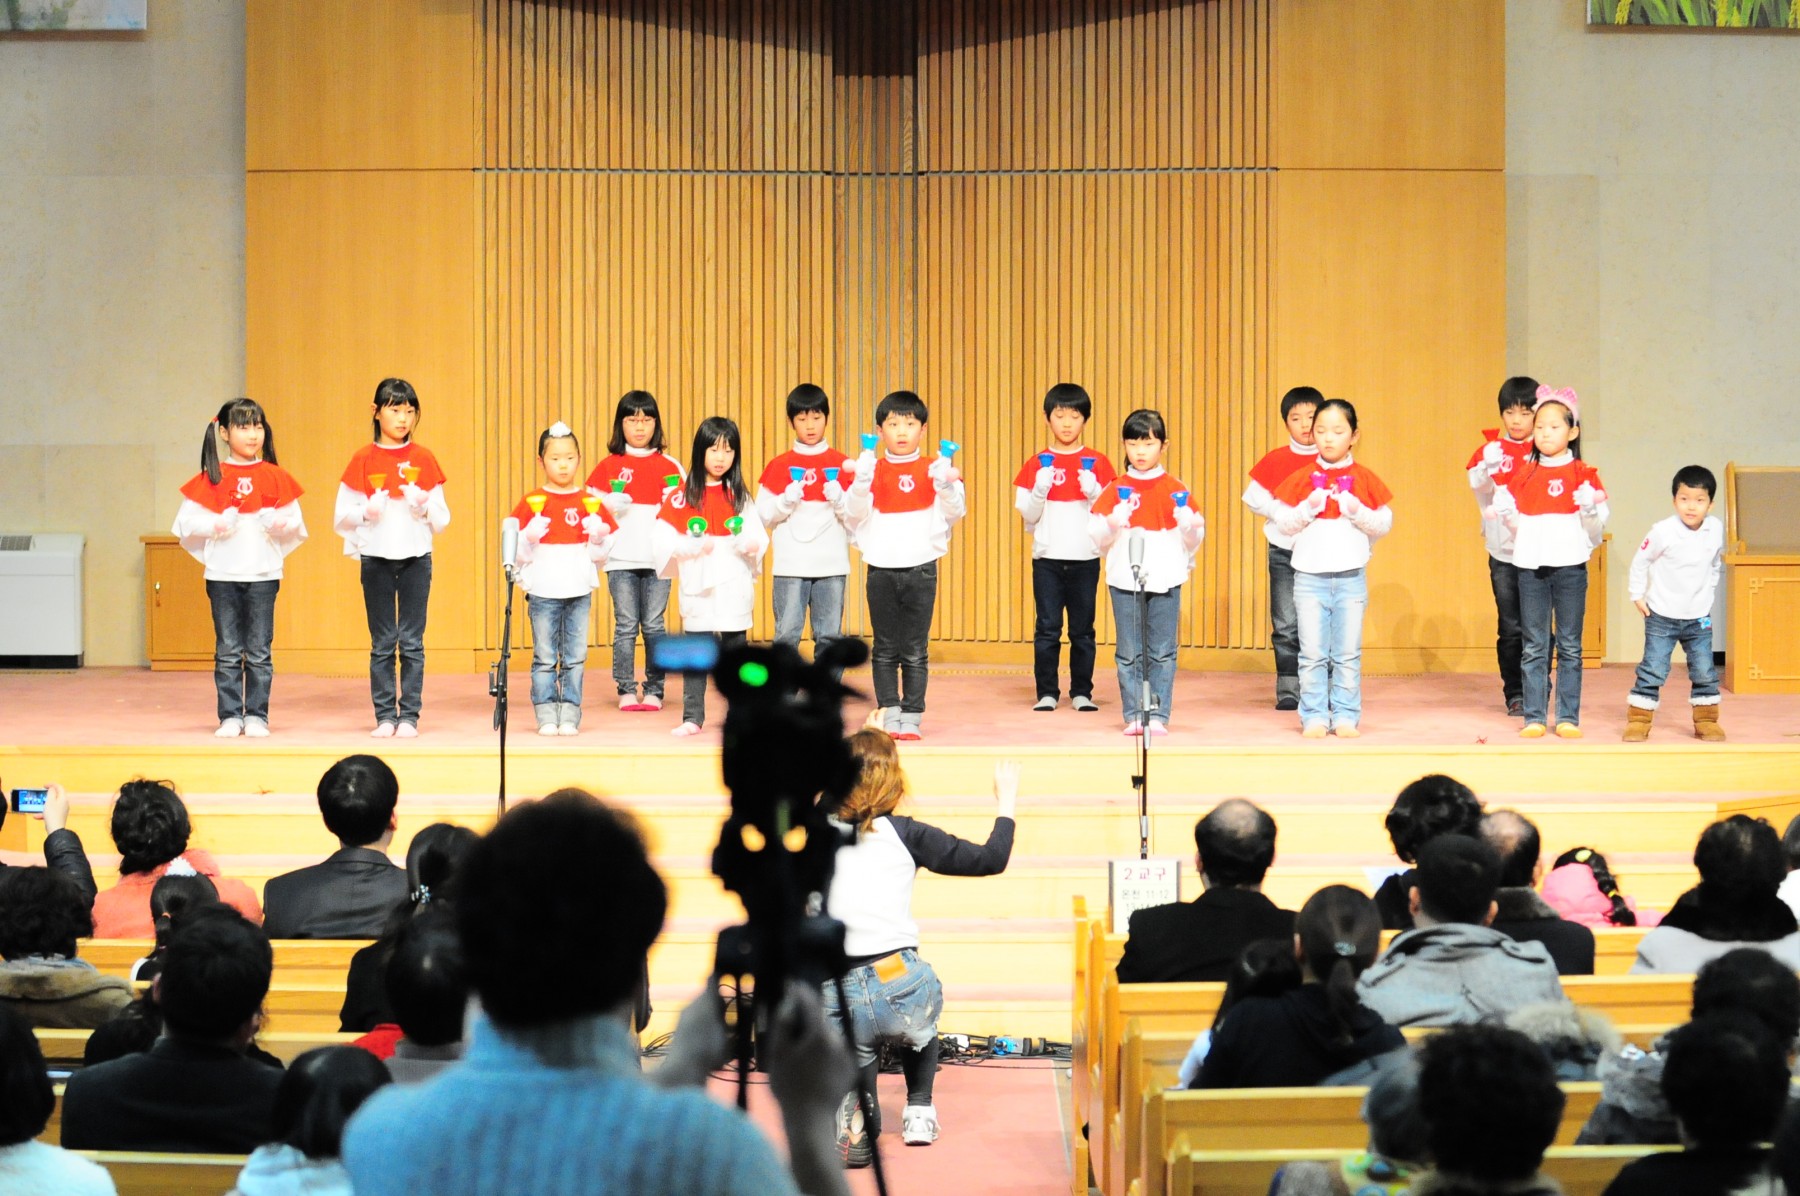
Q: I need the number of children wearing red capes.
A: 13